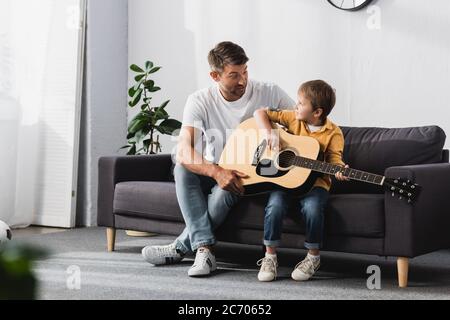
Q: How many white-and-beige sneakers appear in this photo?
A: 2